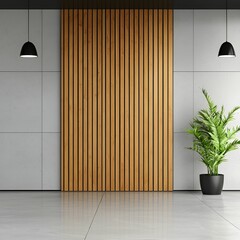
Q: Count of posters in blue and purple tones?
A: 0